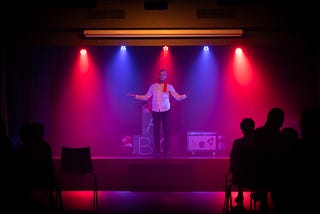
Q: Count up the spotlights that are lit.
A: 5